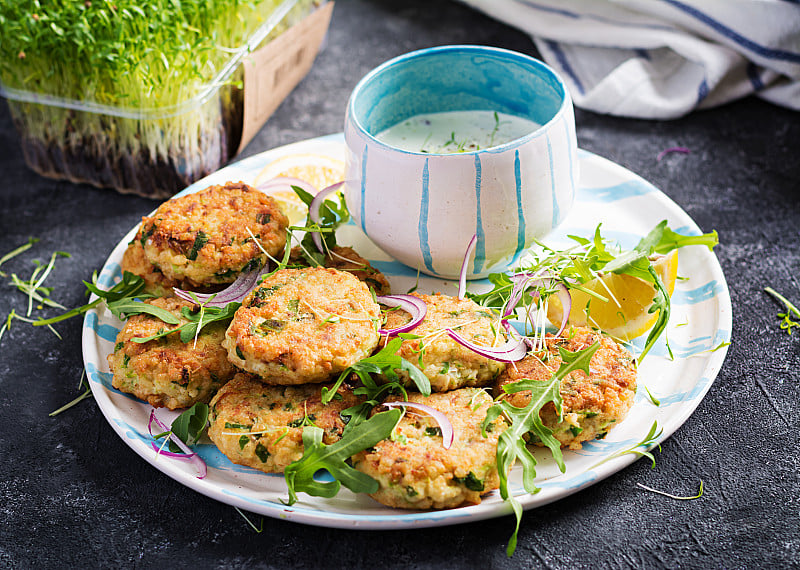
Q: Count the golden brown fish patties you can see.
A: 9